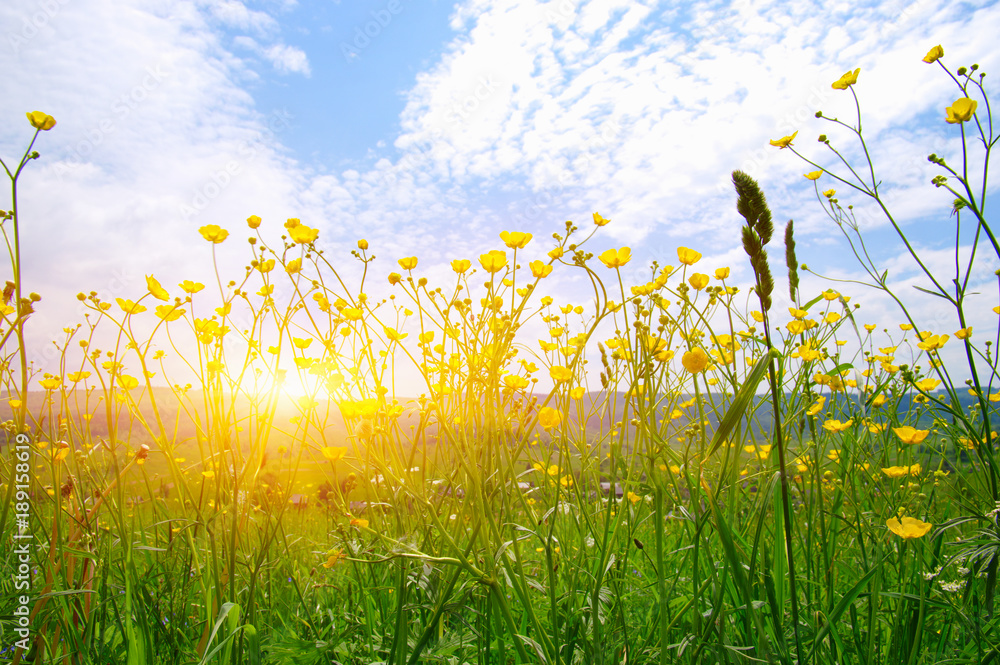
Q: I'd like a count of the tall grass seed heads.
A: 2